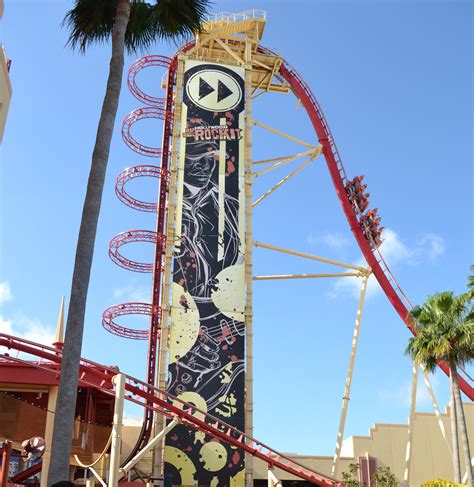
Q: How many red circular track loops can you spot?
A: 5